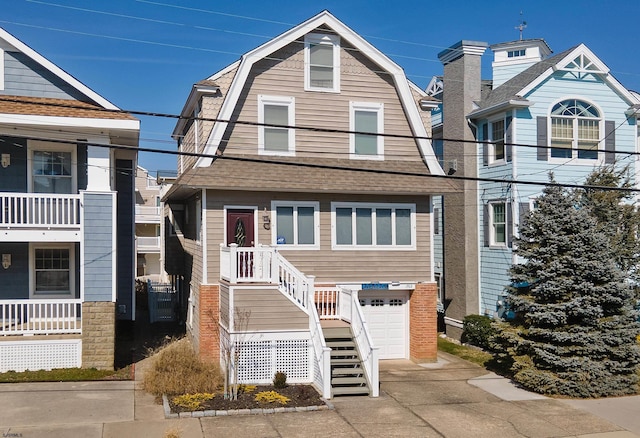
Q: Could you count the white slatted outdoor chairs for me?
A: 0